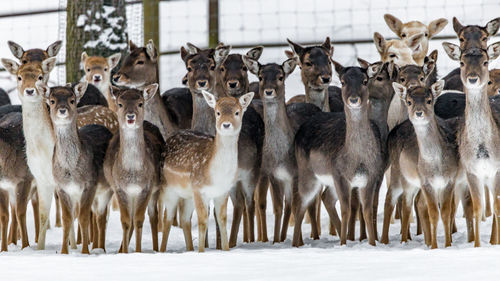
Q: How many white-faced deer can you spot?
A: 2